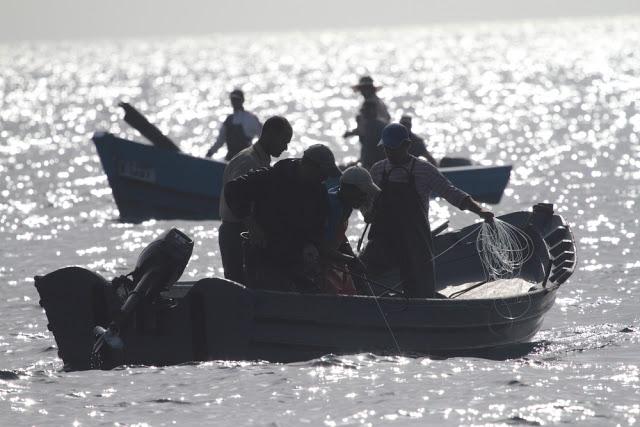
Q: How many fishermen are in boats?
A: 8